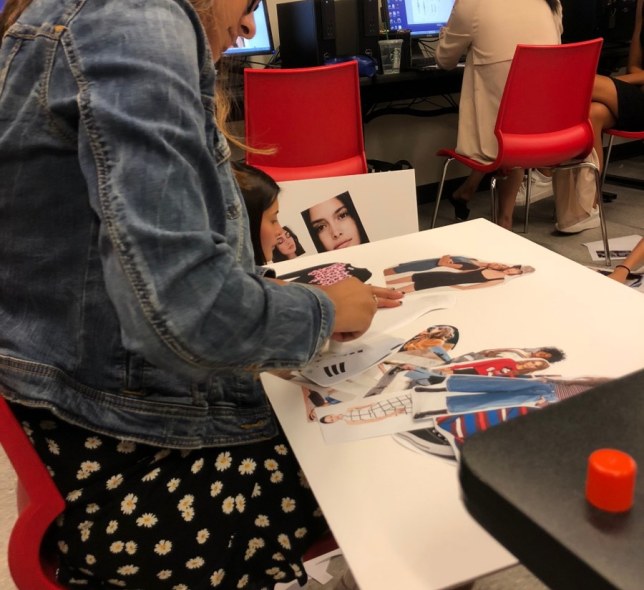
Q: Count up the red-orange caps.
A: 1